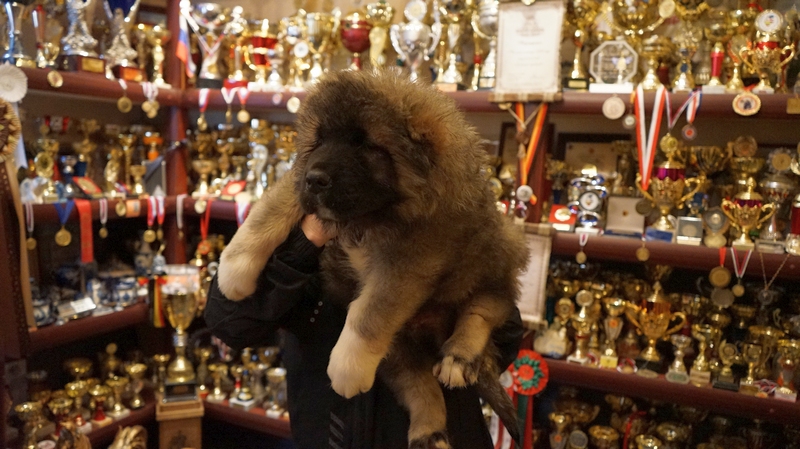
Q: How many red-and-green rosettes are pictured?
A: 1